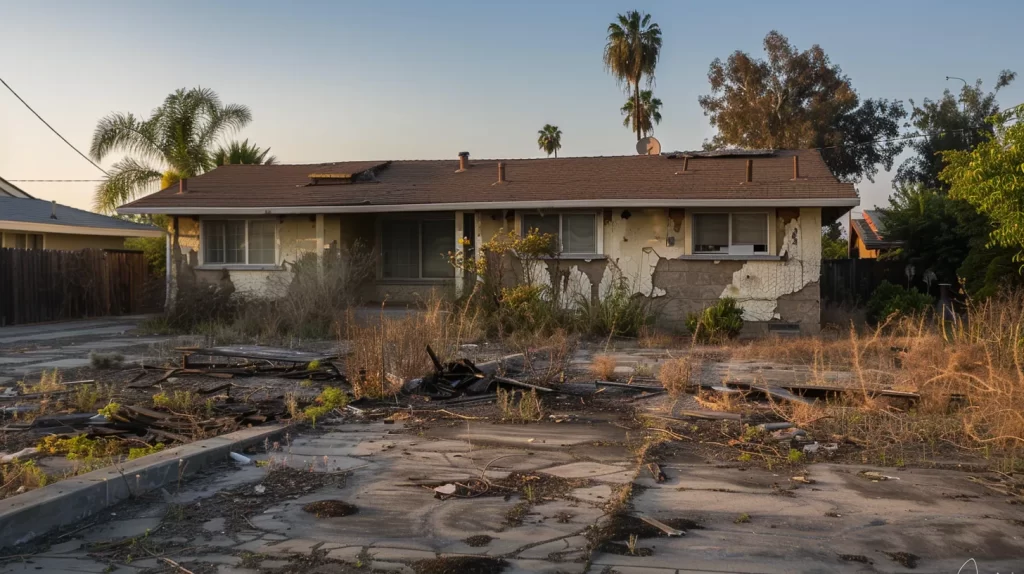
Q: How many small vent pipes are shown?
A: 6